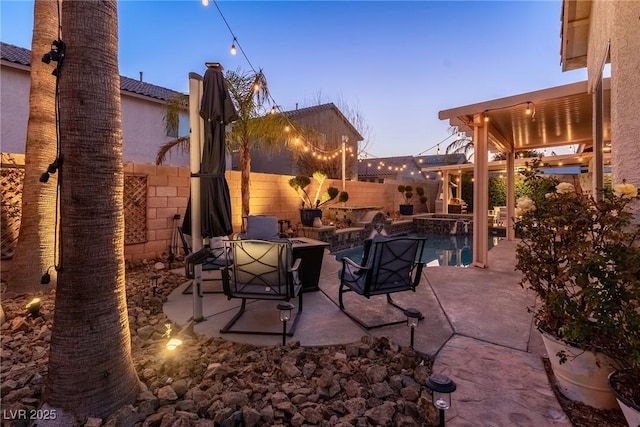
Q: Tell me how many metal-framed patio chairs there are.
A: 4